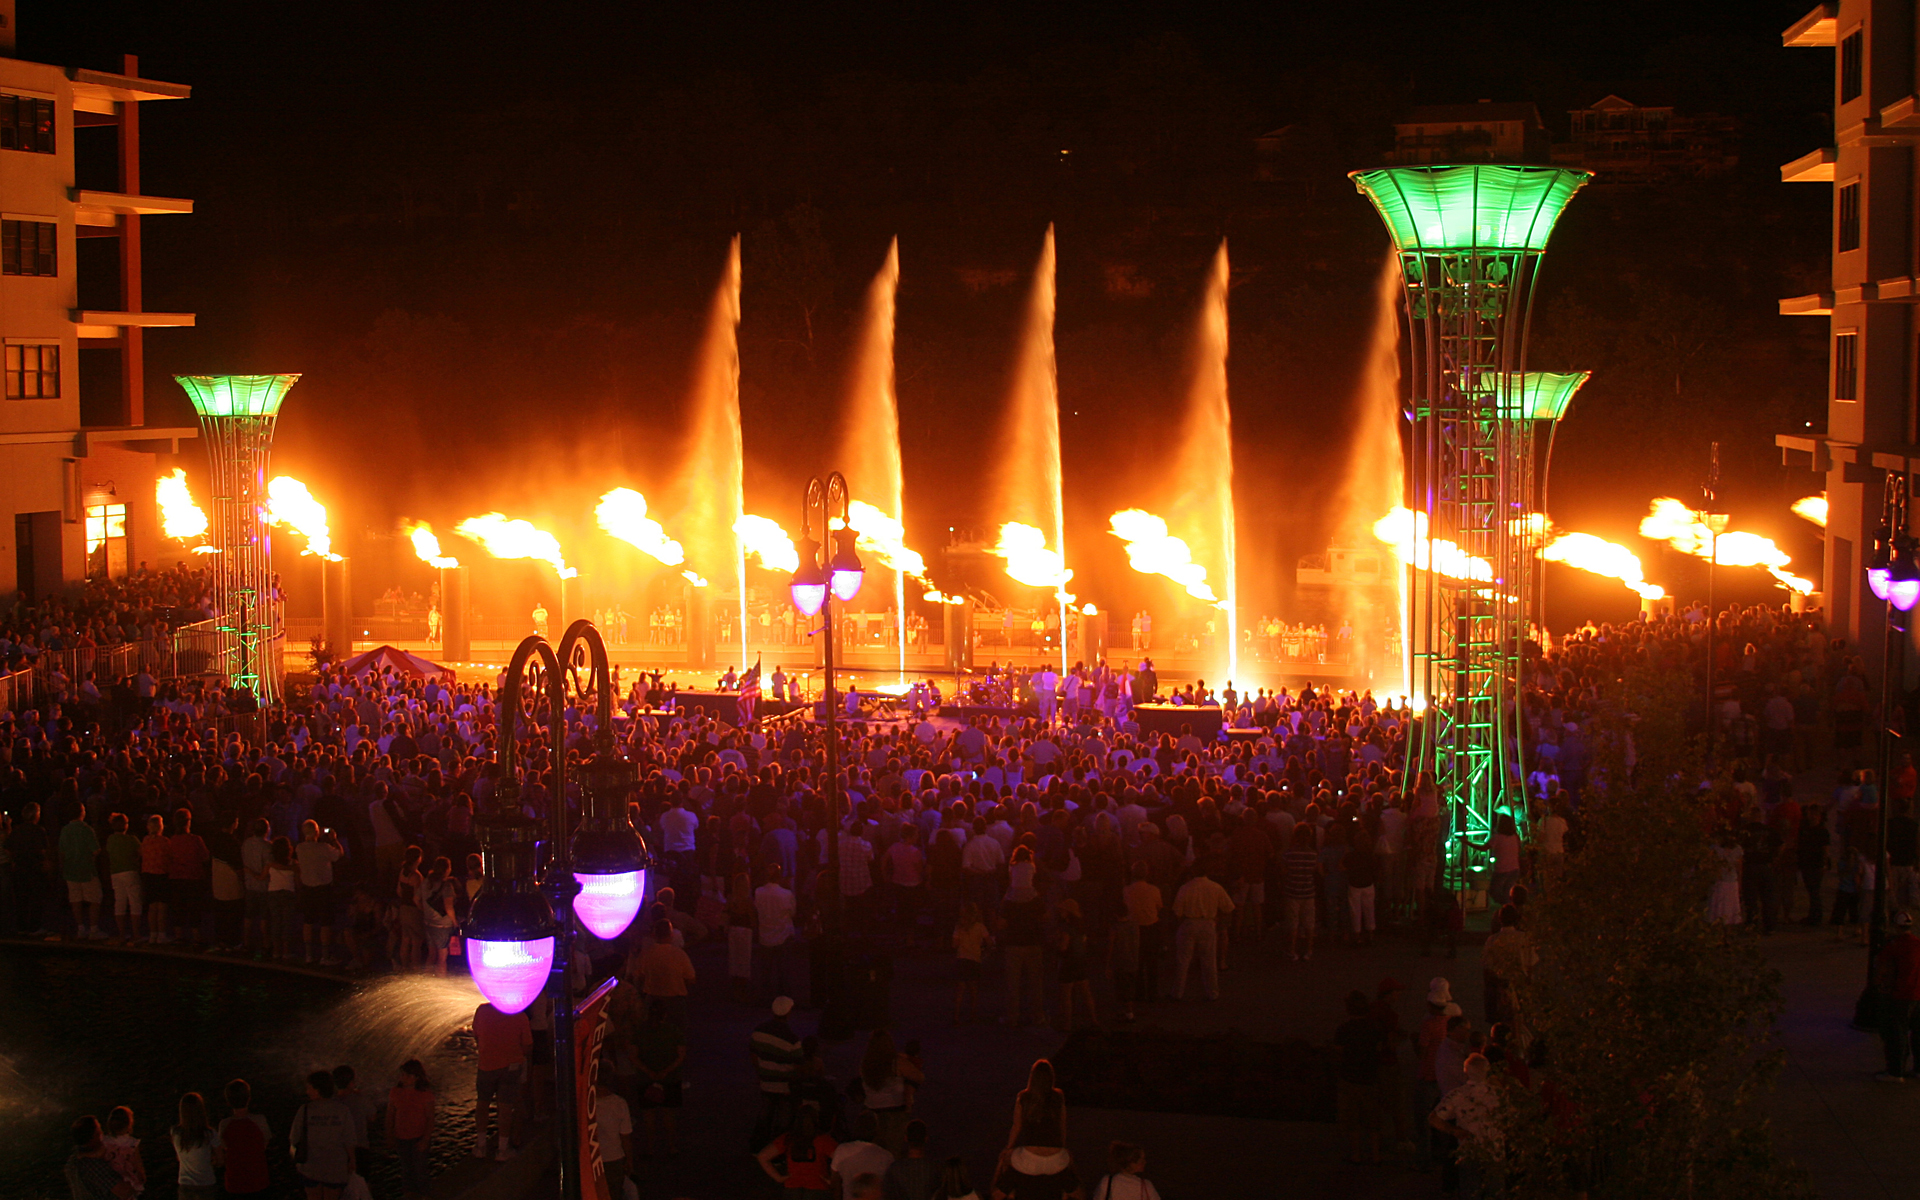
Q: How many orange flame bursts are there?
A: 13